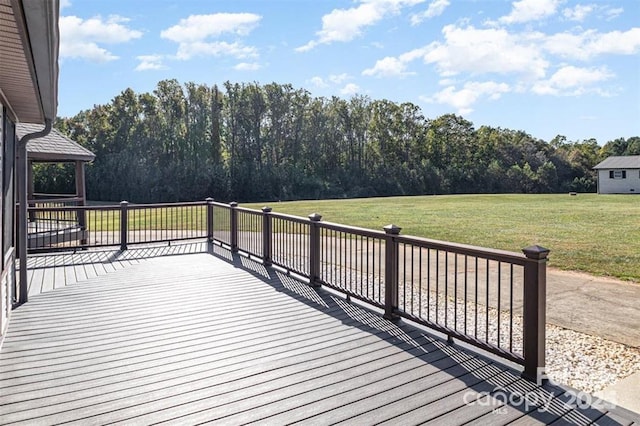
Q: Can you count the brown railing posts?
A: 7